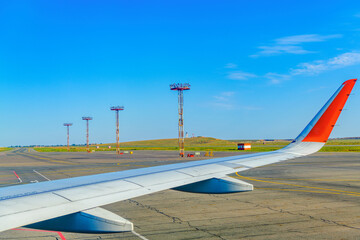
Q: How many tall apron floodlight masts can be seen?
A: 4